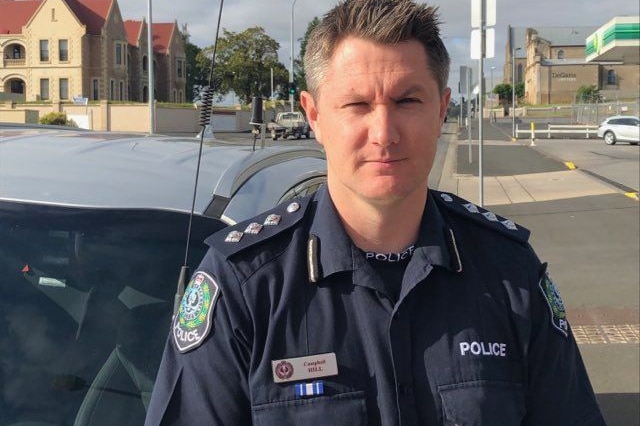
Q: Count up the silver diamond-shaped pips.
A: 6